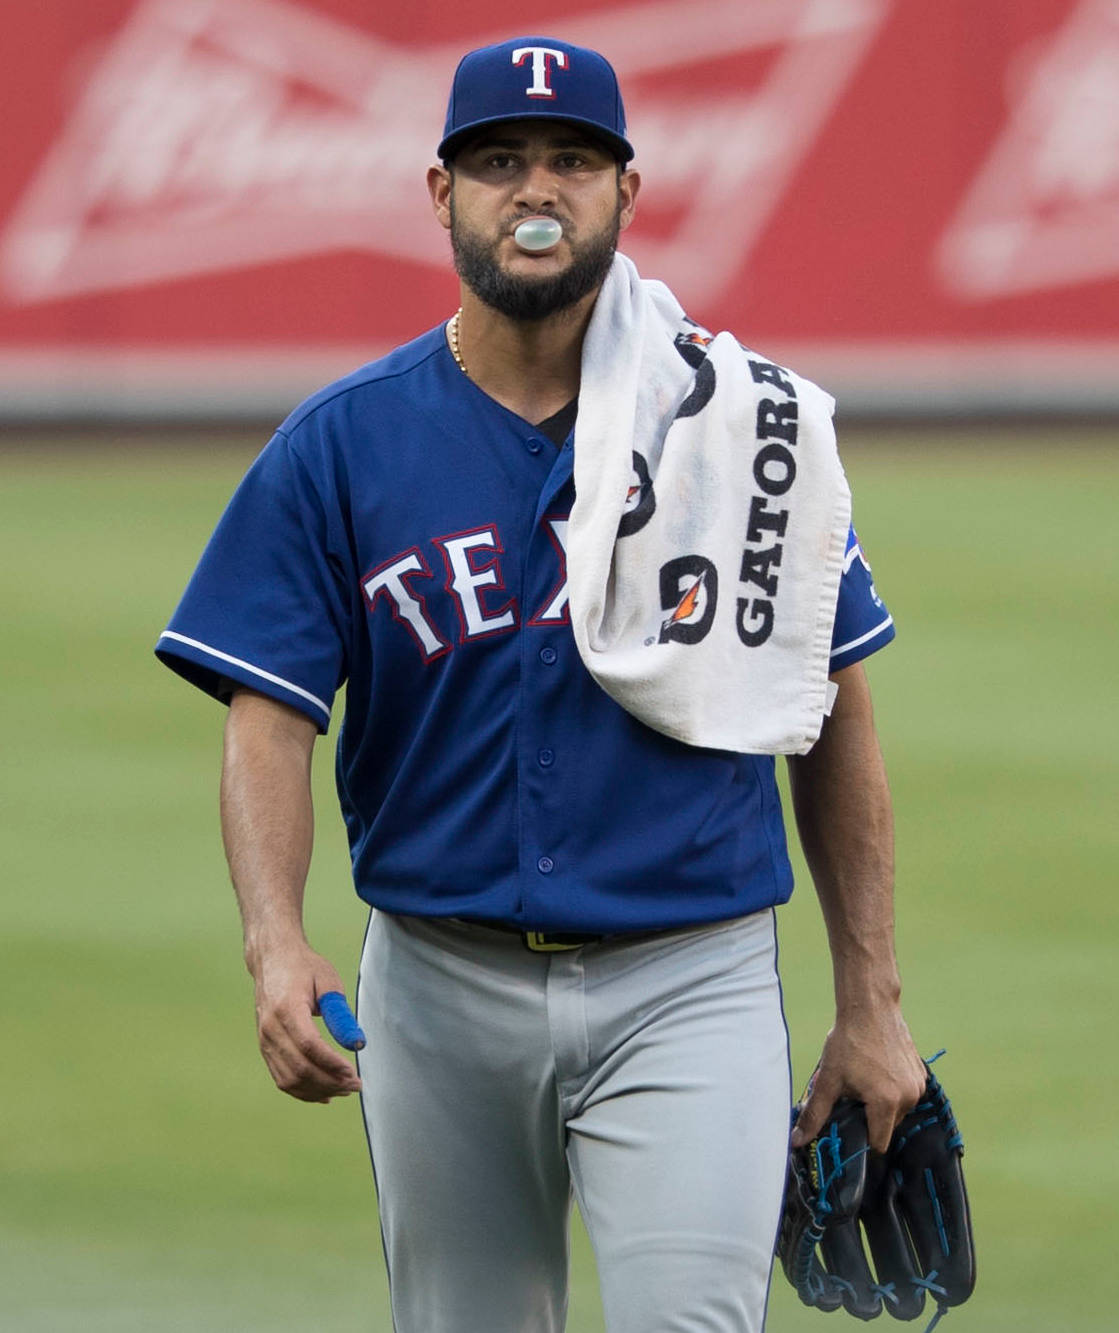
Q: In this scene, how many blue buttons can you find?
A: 4